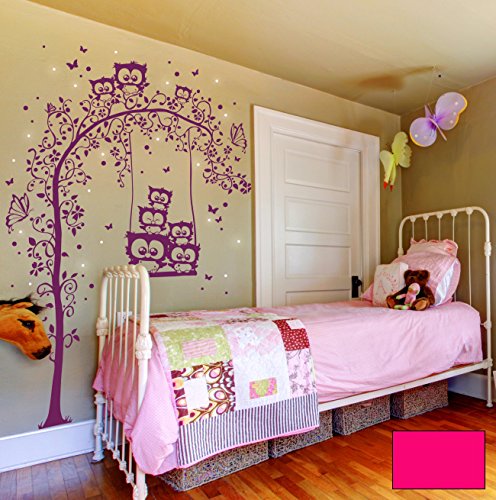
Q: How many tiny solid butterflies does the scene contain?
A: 10